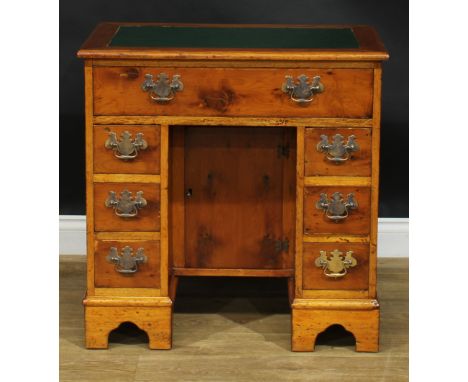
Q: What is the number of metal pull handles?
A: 8